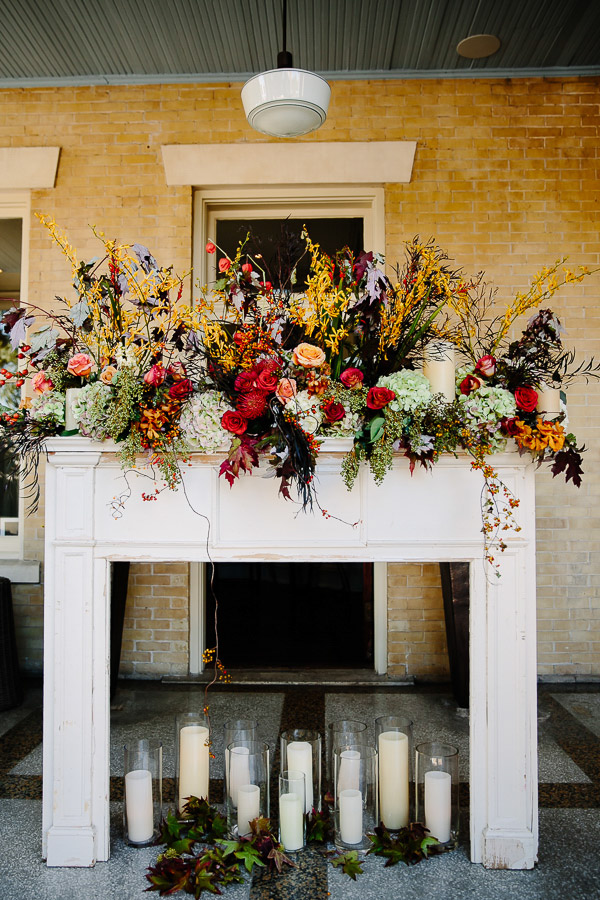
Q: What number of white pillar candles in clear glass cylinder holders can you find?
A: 10